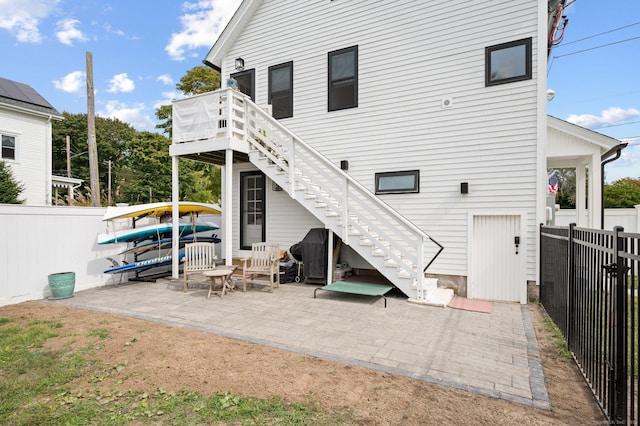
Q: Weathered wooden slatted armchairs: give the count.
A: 2